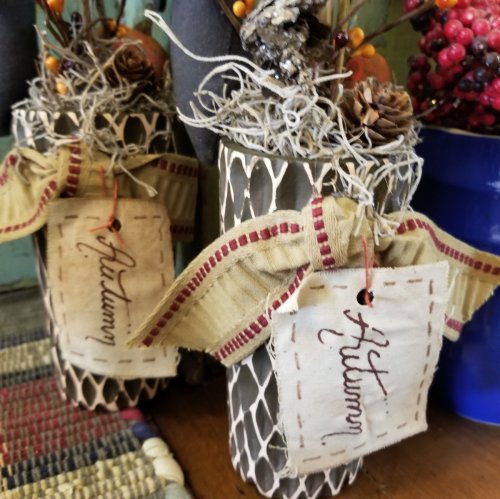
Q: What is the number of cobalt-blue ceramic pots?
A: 1